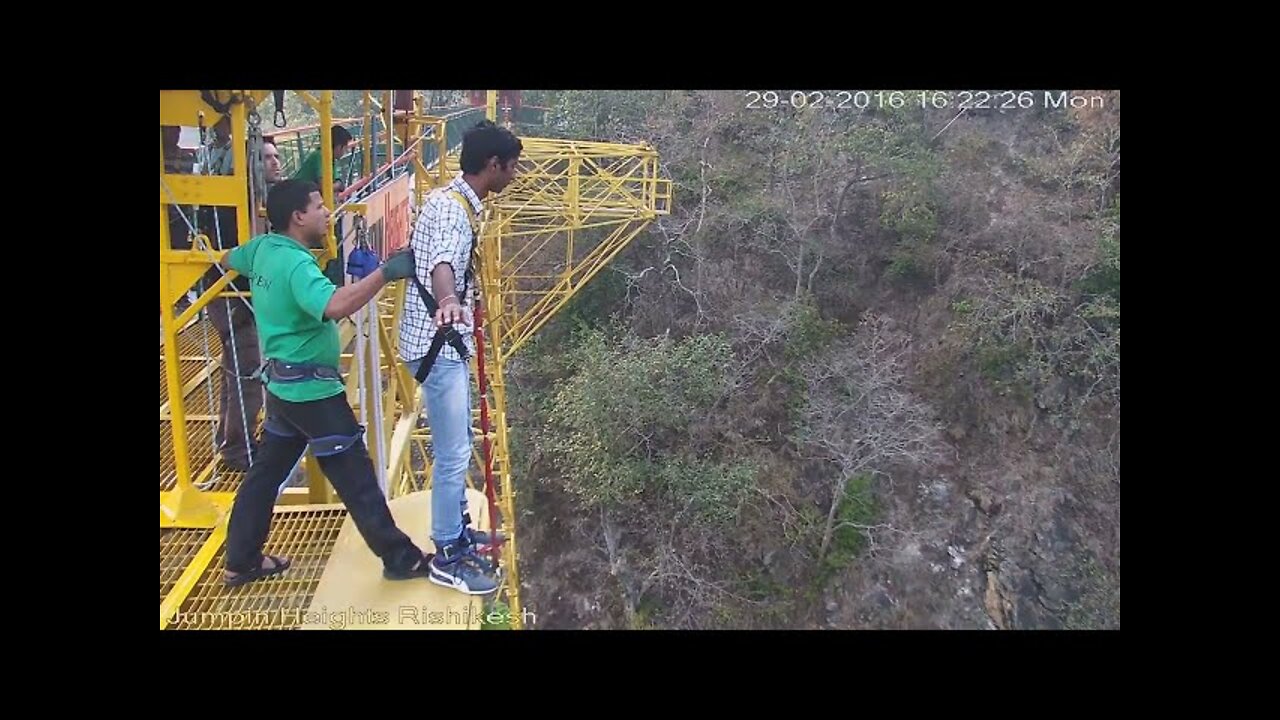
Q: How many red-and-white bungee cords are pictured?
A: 1